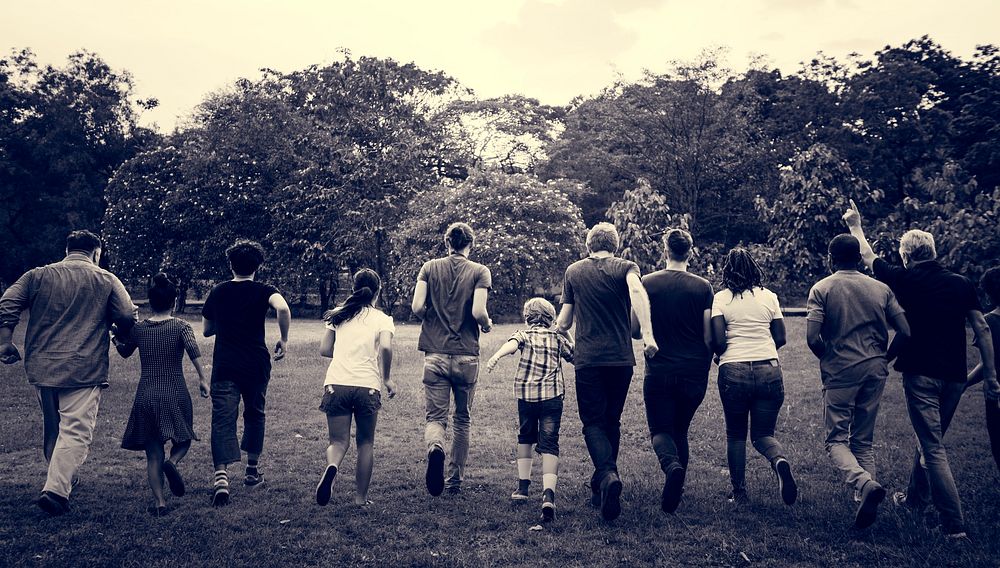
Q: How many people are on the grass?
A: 12